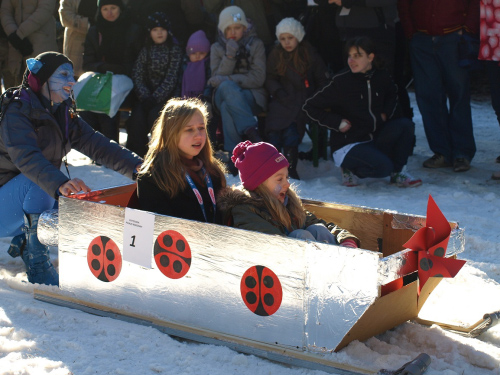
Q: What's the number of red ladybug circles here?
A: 3